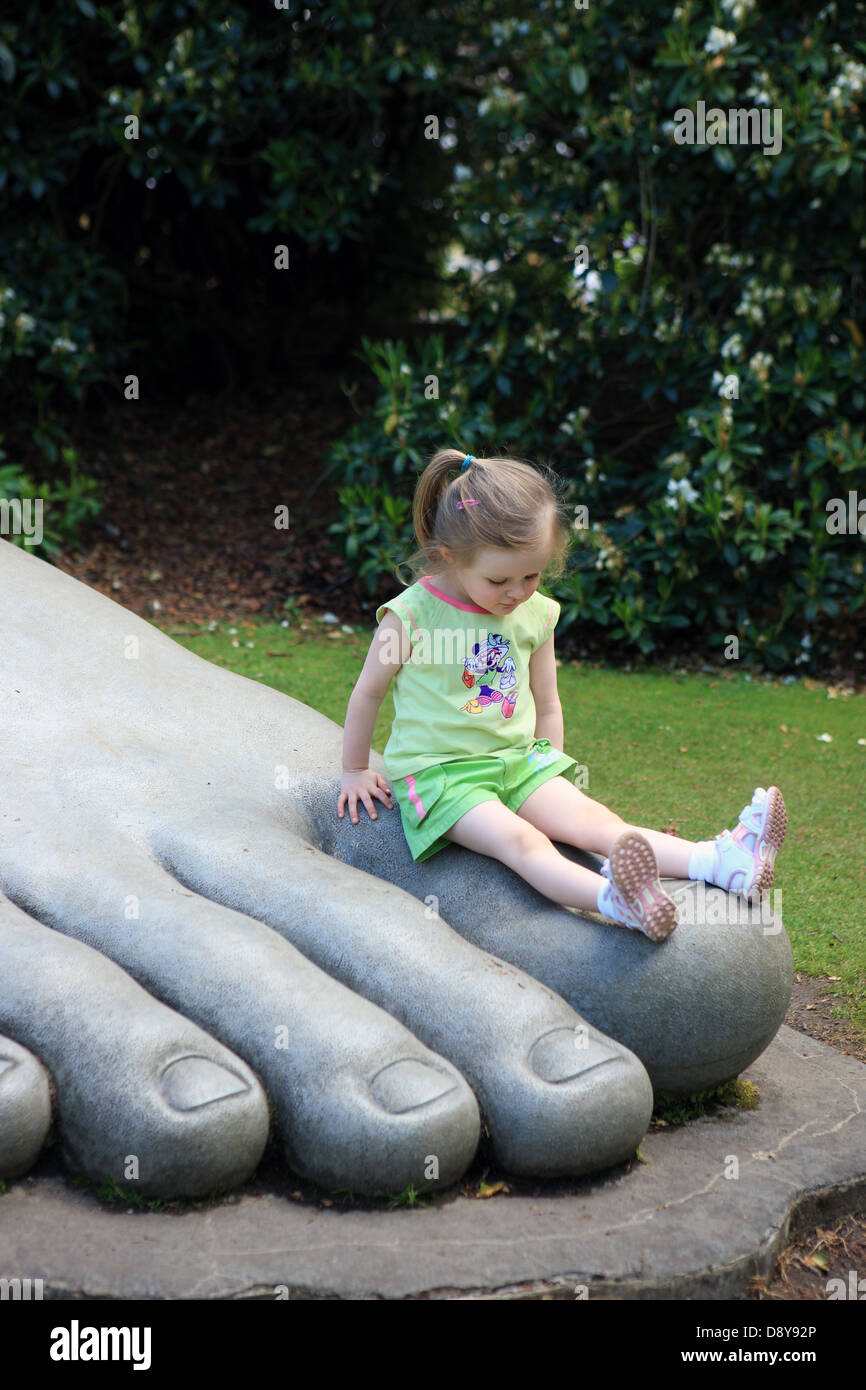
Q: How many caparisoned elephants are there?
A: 0